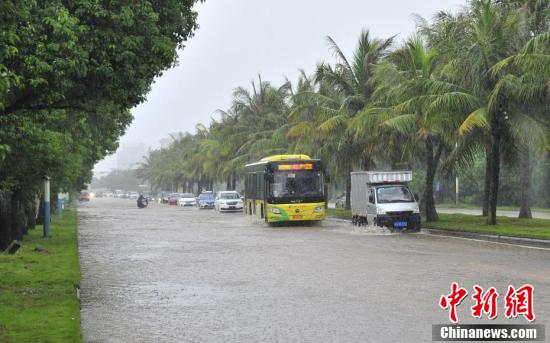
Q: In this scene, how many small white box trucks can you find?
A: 1